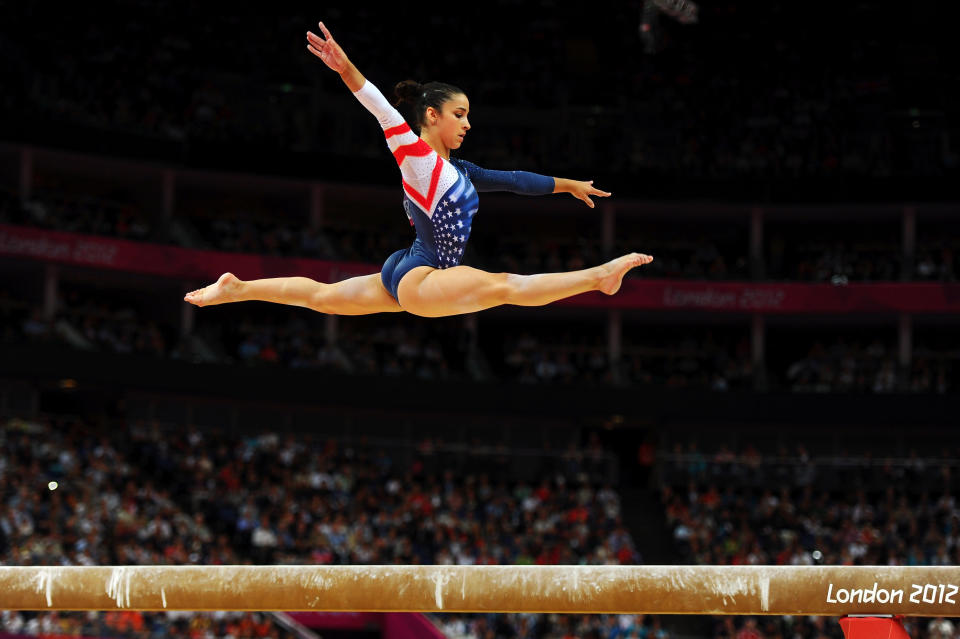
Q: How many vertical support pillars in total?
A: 13